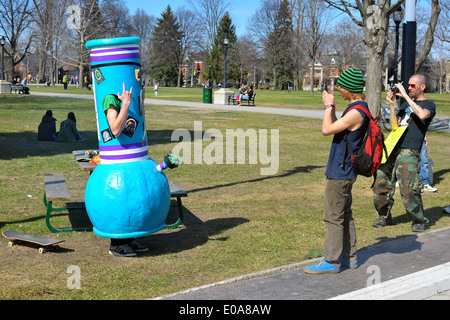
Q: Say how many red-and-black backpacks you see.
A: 1